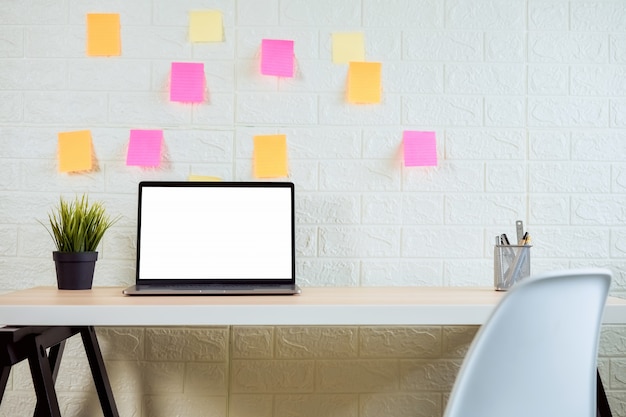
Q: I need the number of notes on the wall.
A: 11